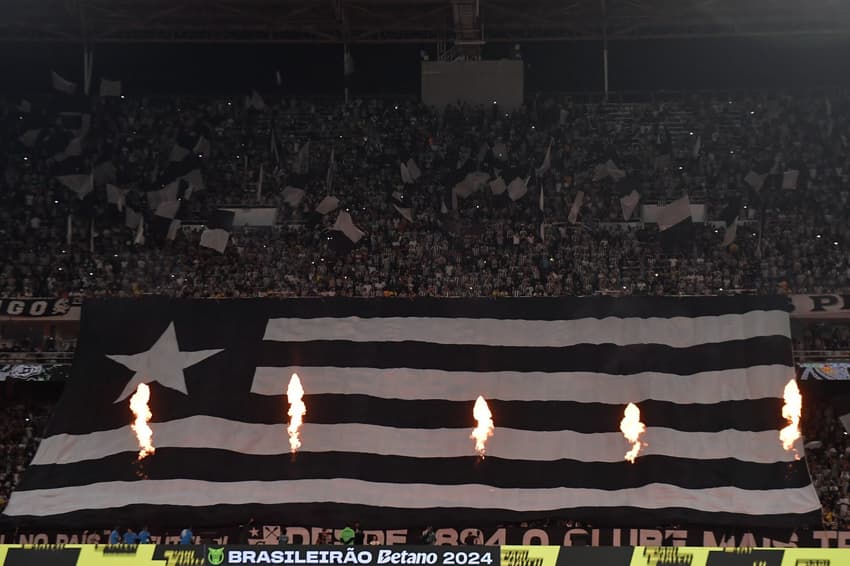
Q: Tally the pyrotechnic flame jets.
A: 5